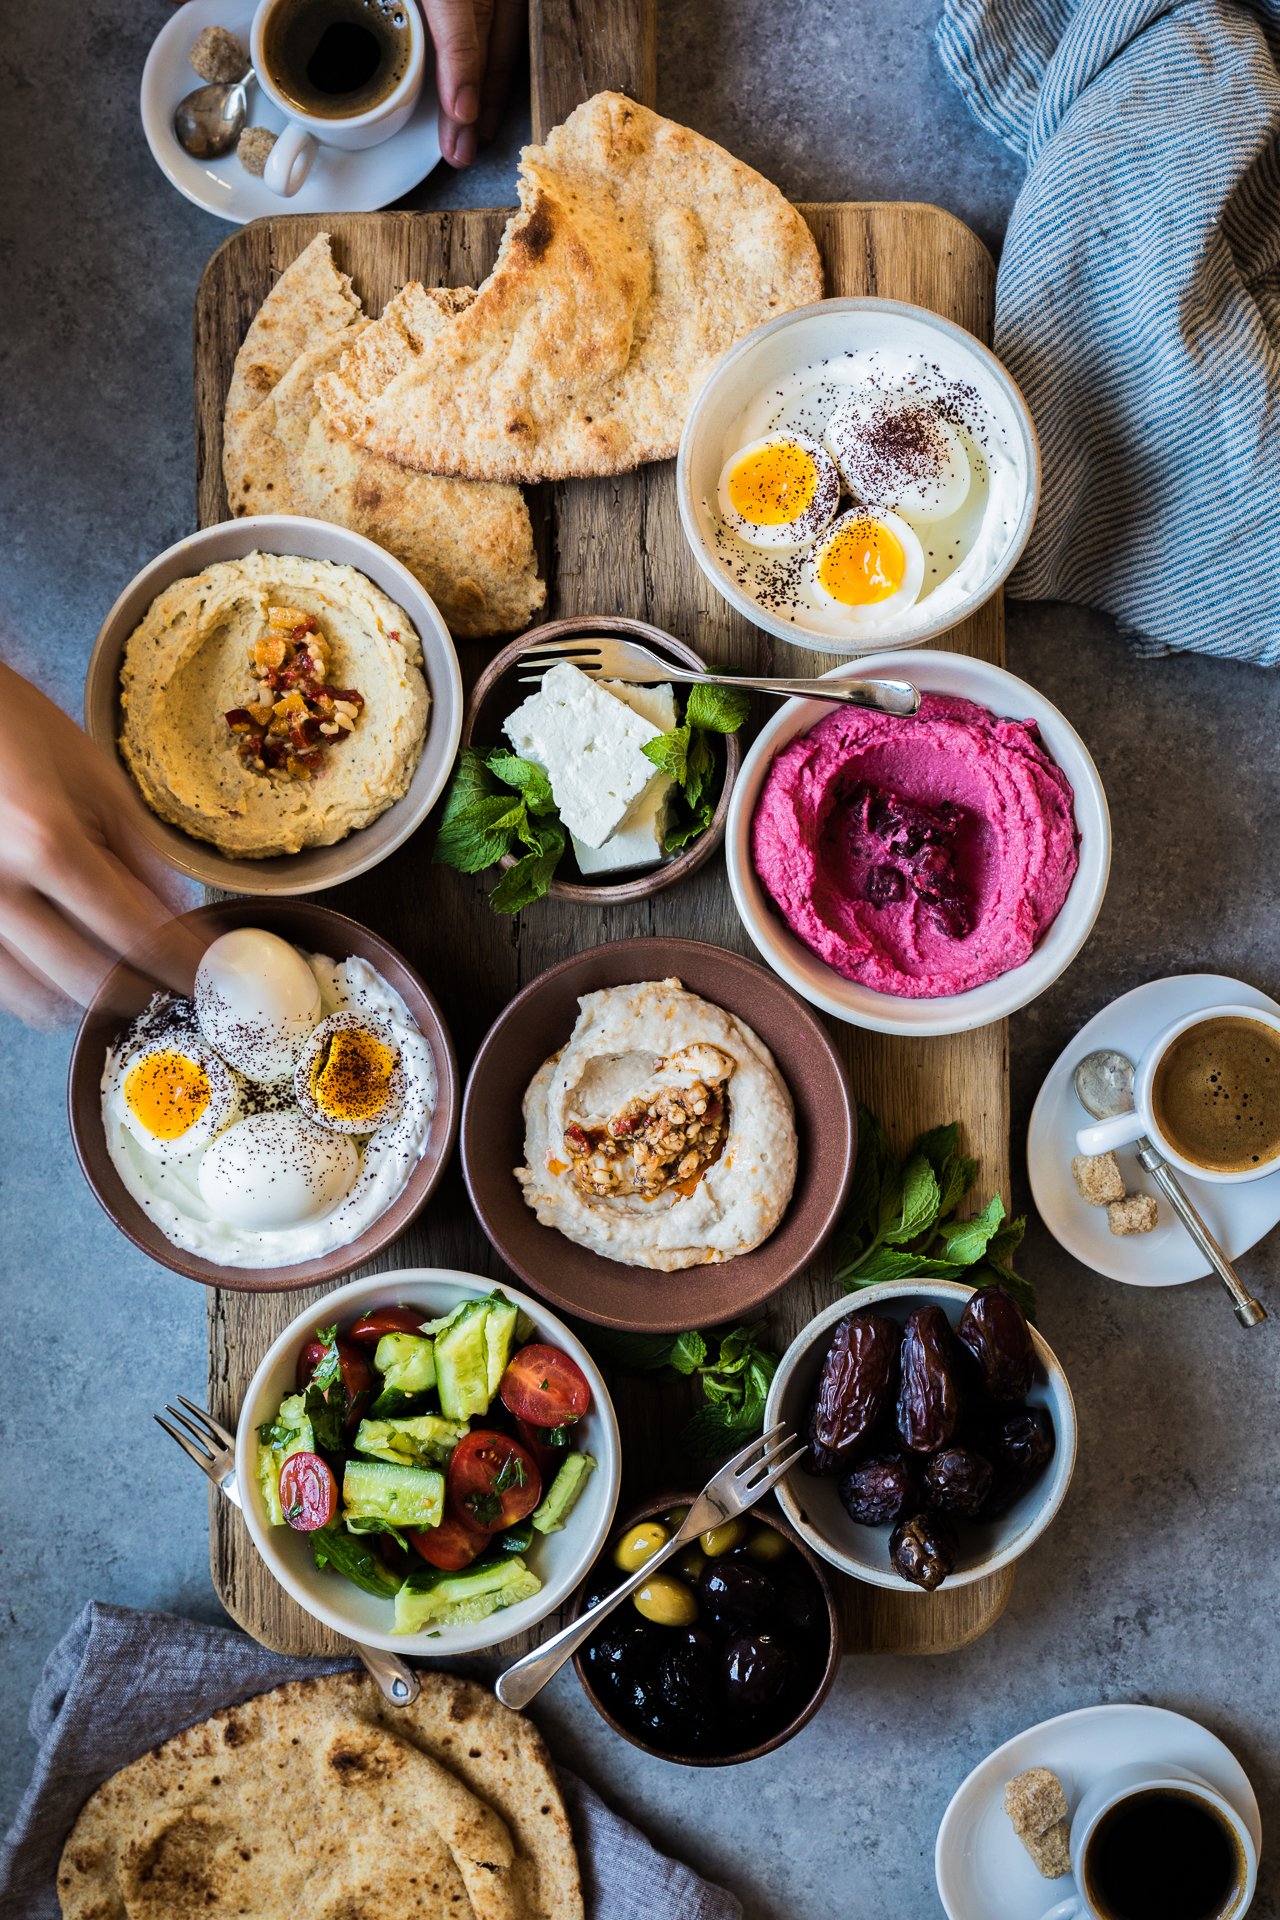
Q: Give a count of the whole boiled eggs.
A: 3